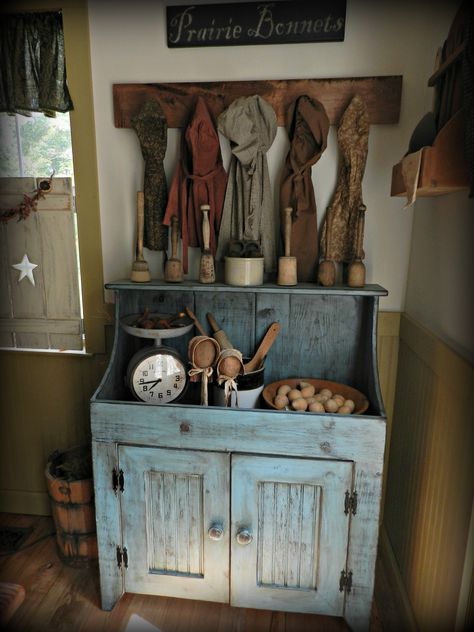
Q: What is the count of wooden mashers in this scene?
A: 6